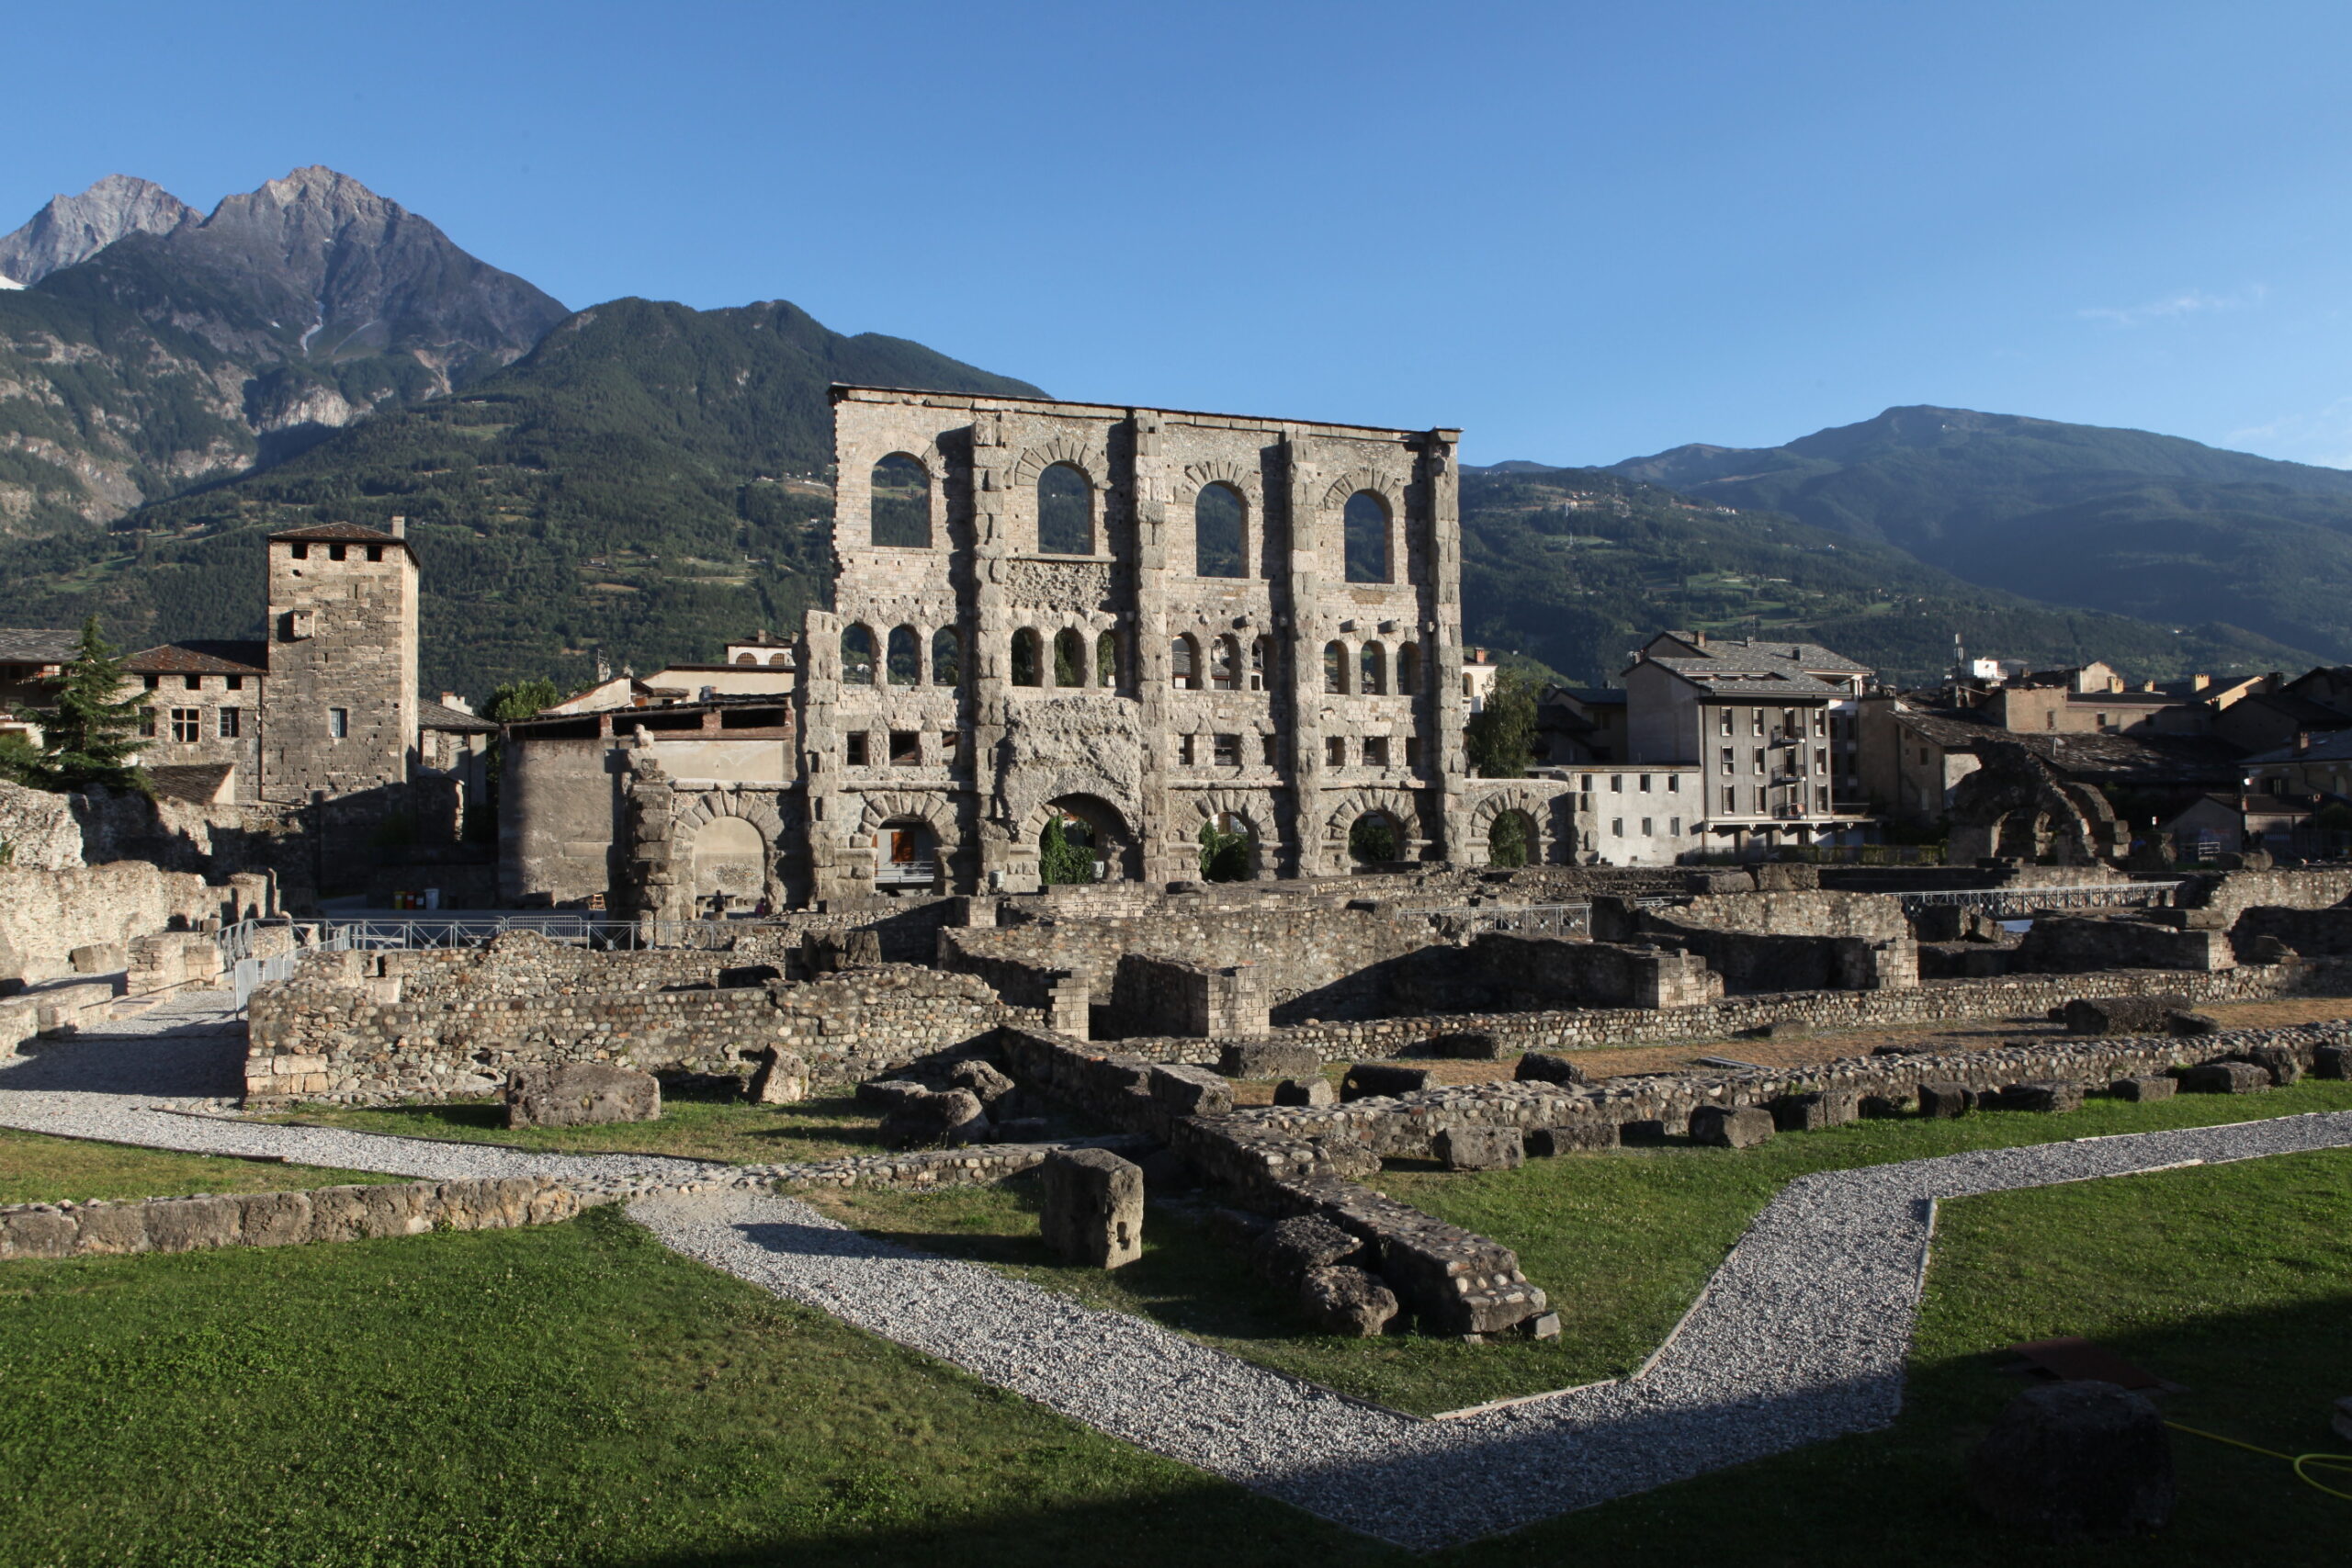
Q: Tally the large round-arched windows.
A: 4